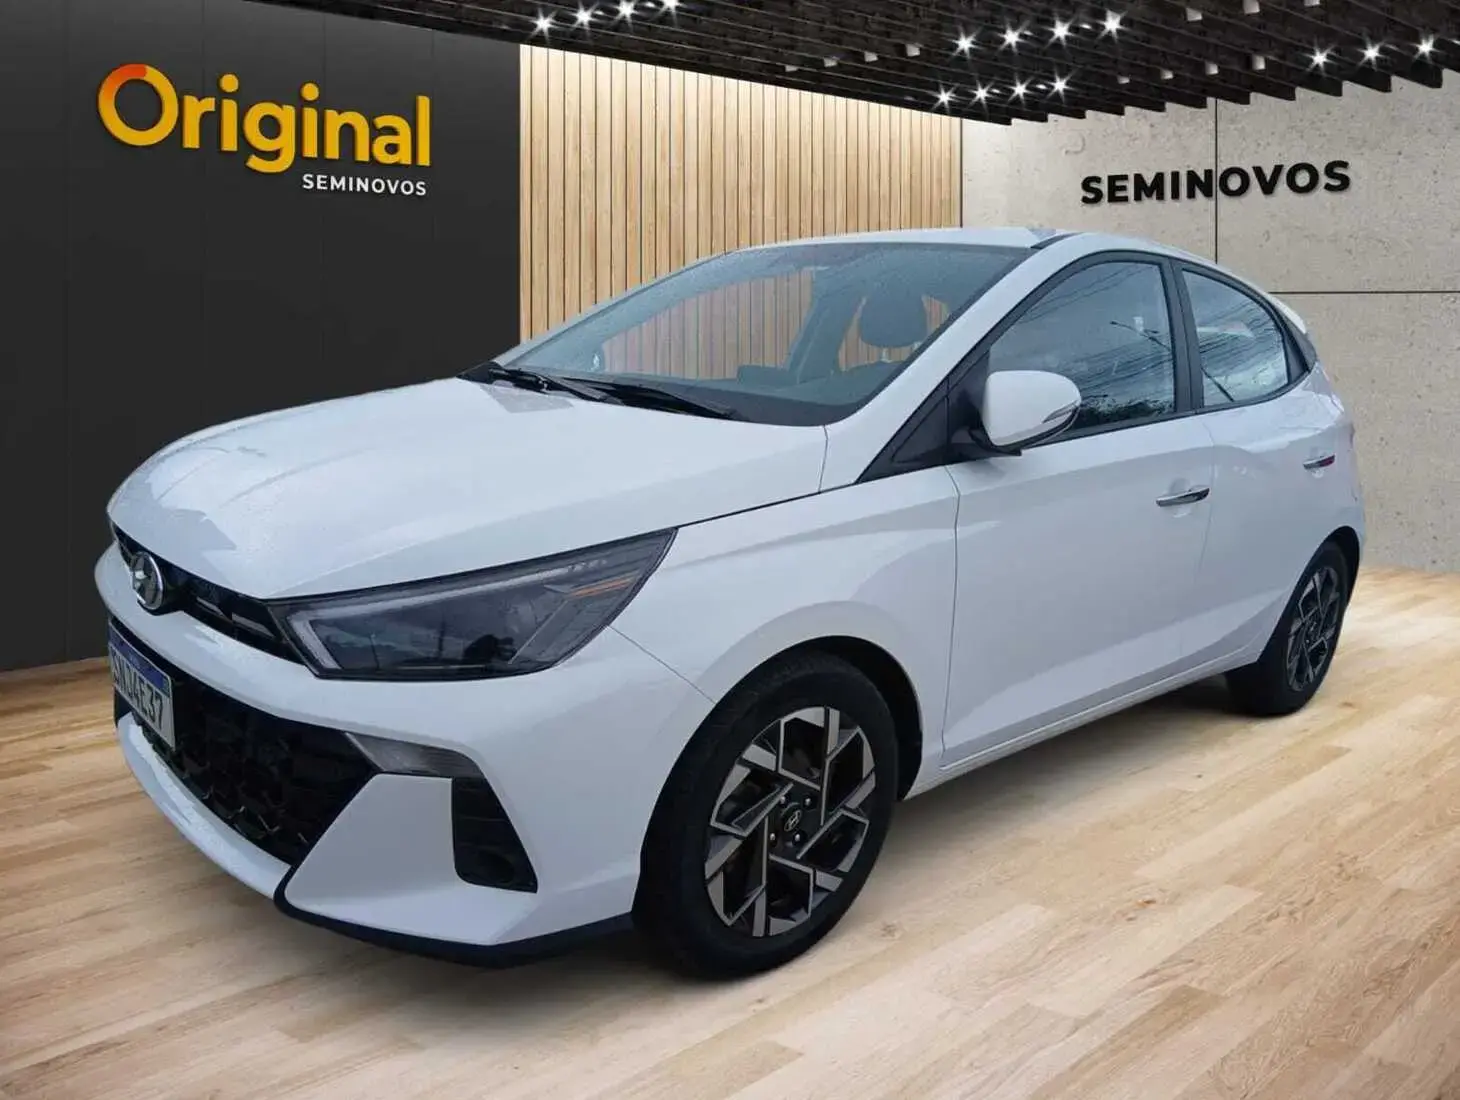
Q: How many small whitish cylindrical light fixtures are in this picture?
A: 11